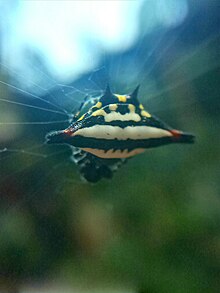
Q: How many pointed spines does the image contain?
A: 4